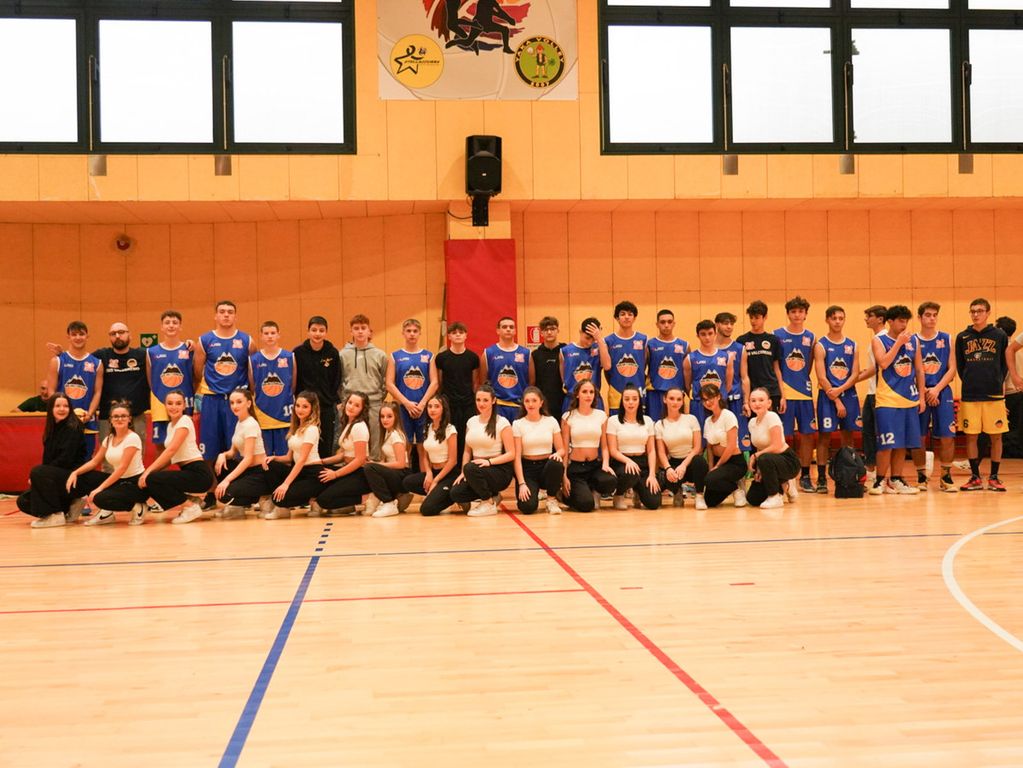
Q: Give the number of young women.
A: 15